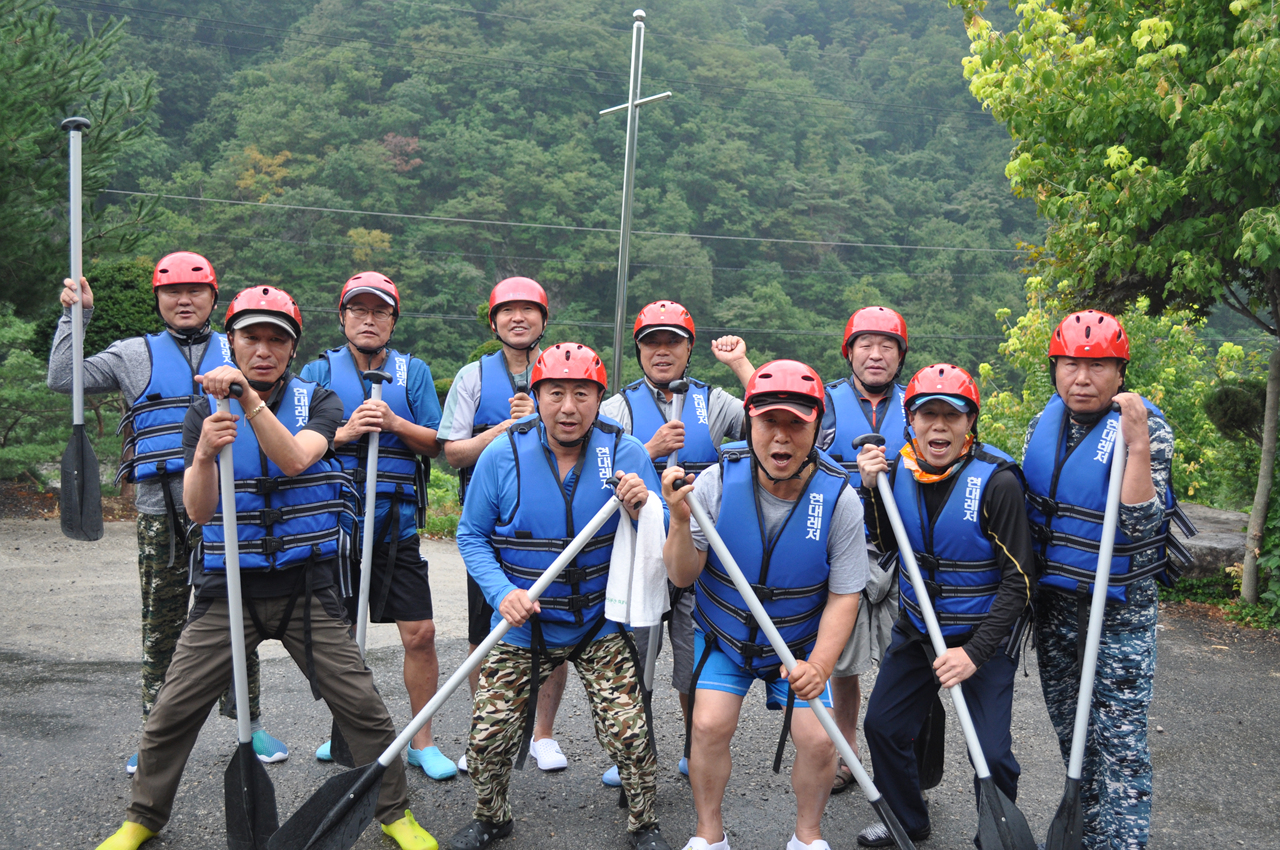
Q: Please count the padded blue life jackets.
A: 10